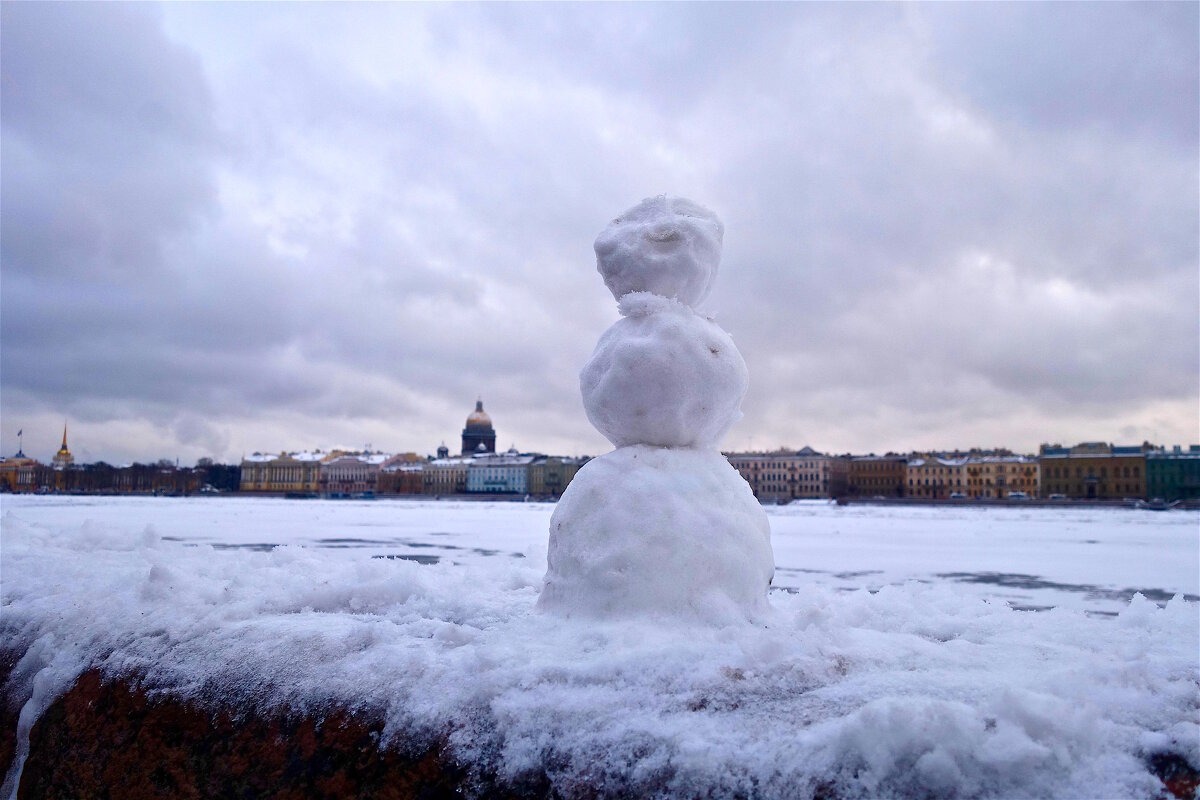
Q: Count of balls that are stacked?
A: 3